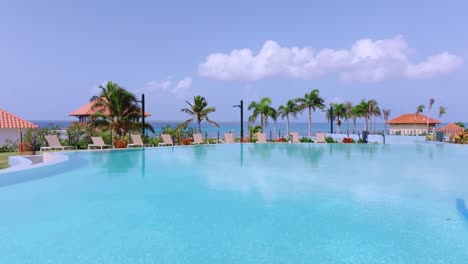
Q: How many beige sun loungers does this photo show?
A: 9